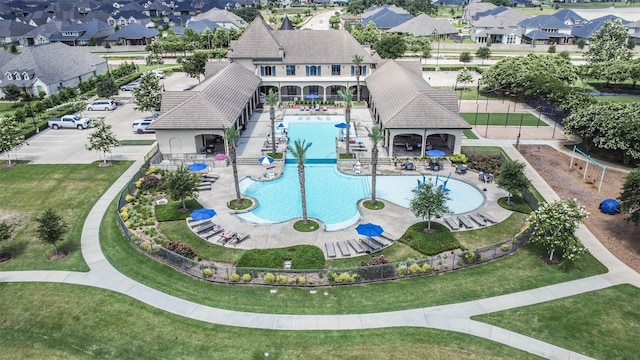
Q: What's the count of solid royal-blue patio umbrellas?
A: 6